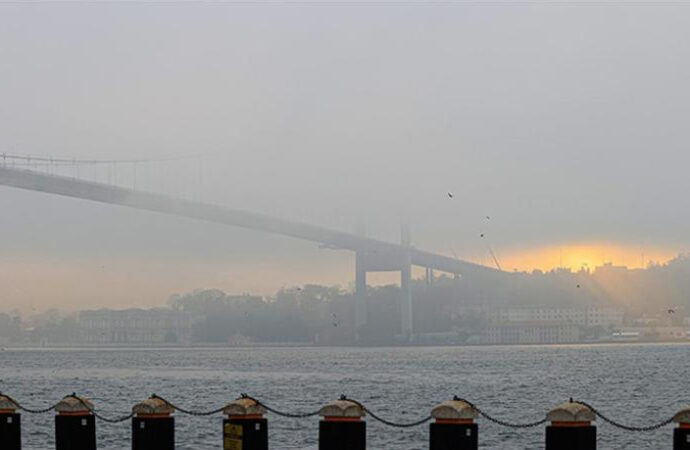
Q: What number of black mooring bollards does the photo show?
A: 8